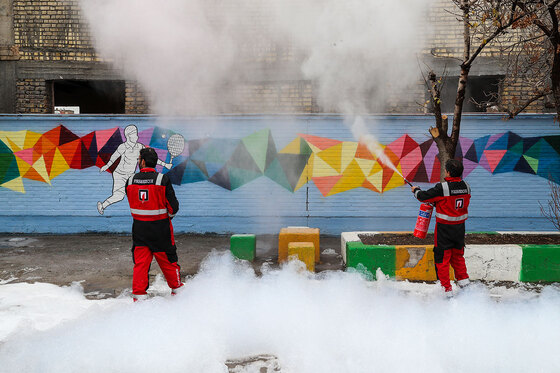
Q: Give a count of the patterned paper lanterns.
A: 0